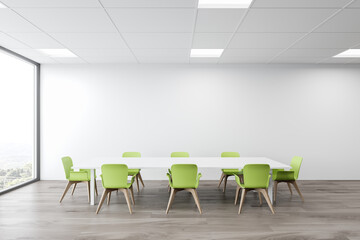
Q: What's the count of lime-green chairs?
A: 8